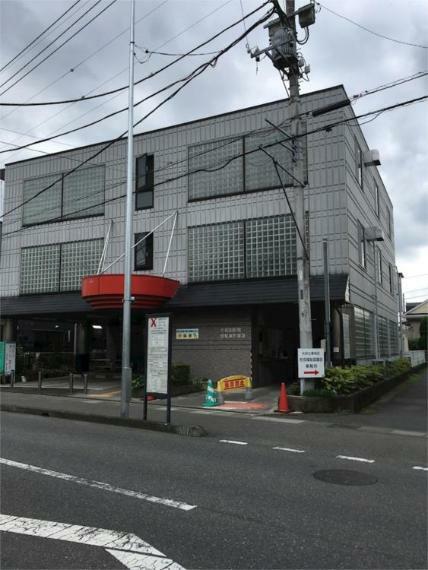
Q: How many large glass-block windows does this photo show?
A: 4